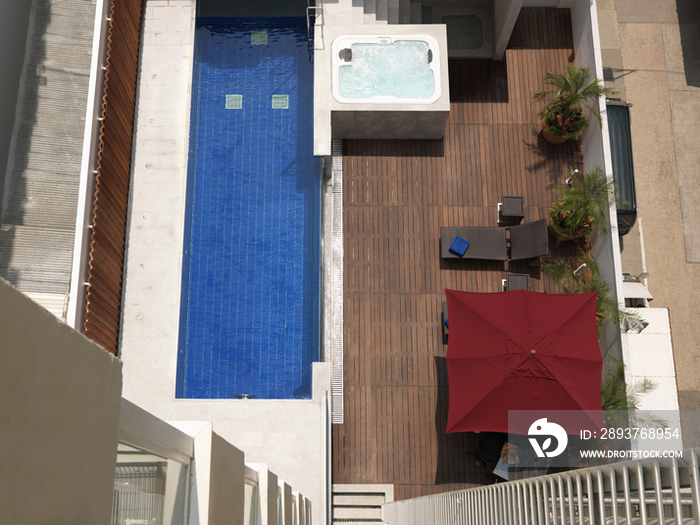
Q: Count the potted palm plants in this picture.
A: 4